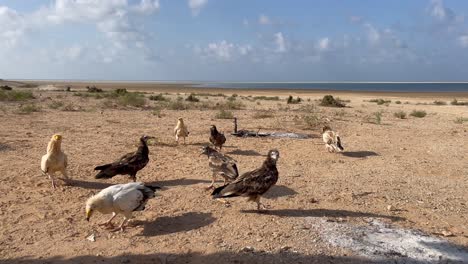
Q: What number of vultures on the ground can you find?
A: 8